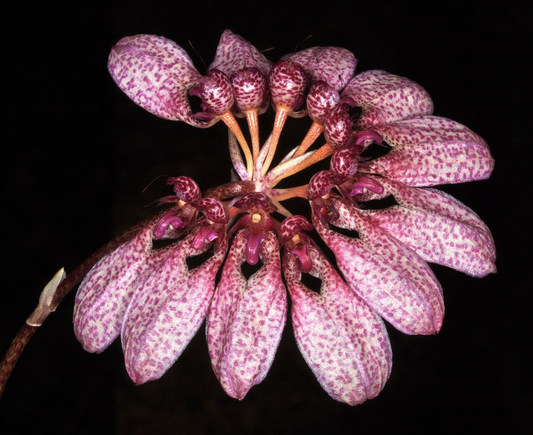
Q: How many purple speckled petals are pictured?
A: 11